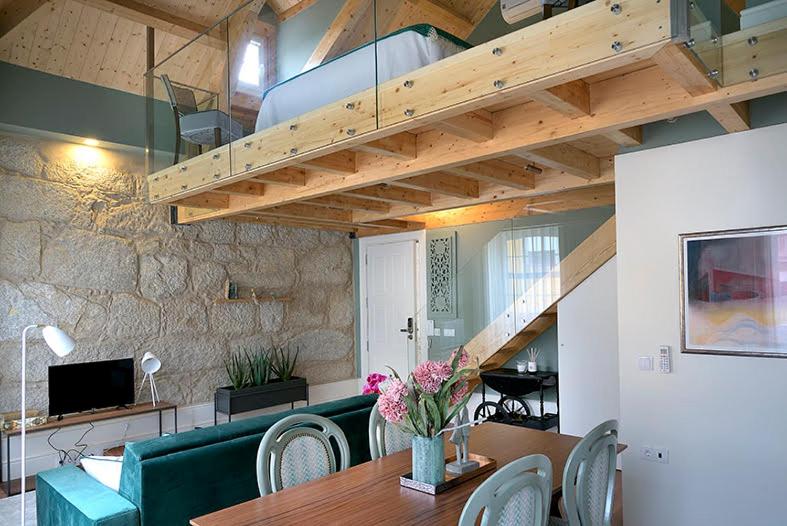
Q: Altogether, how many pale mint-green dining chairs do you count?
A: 4